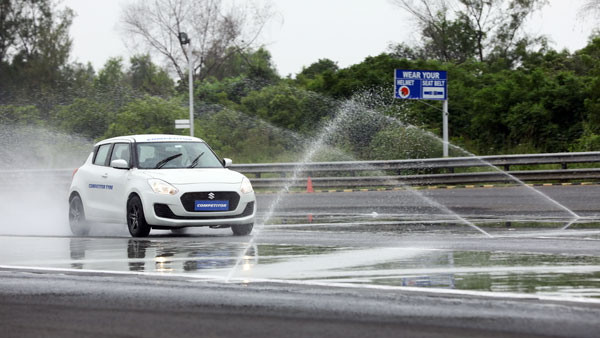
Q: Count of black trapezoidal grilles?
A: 1